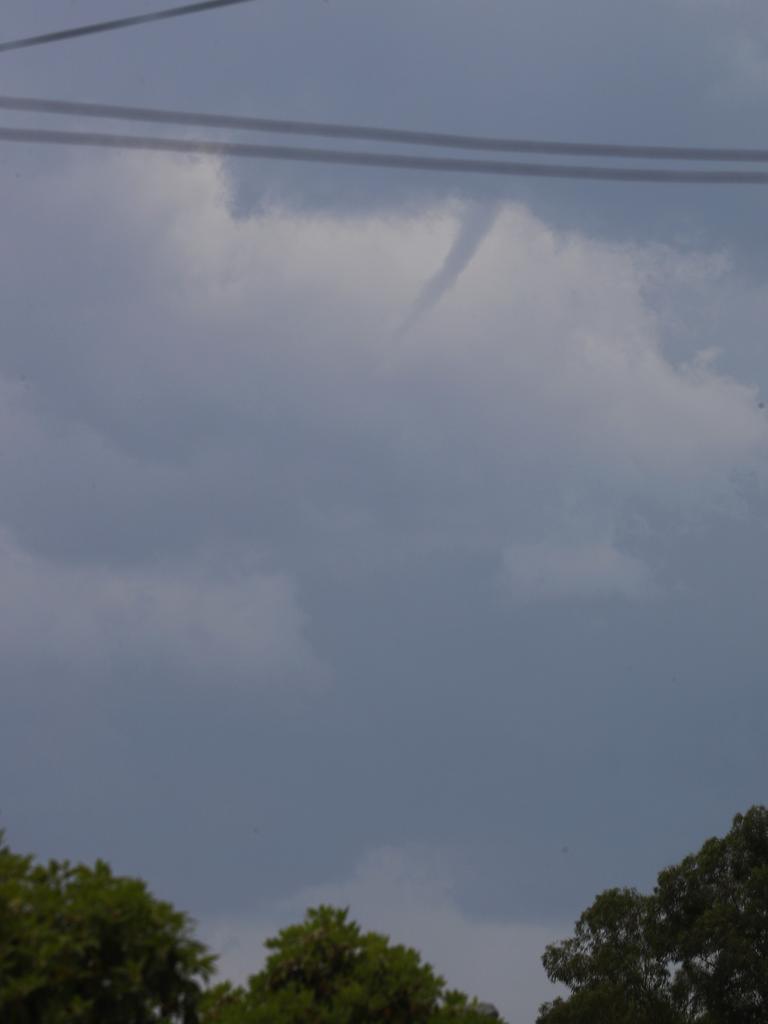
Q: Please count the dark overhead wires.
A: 3